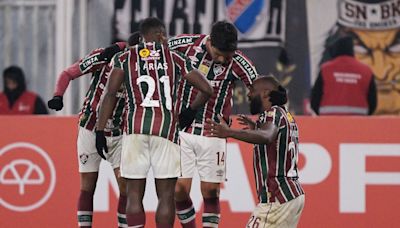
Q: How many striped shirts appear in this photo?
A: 4